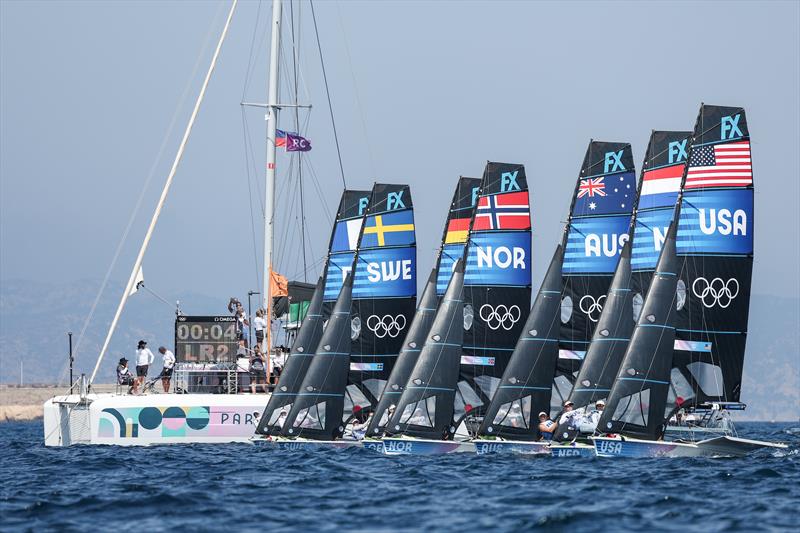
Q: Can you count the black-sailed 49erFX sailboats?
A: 7